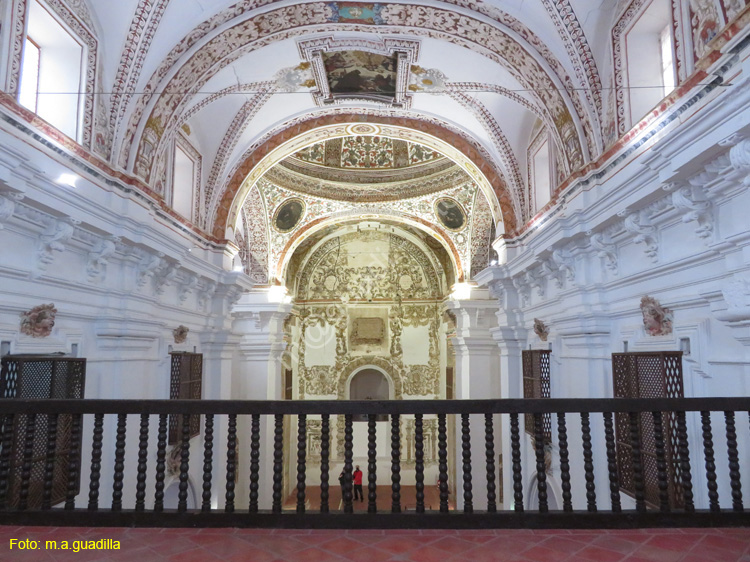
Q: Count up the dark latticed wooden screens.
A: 4